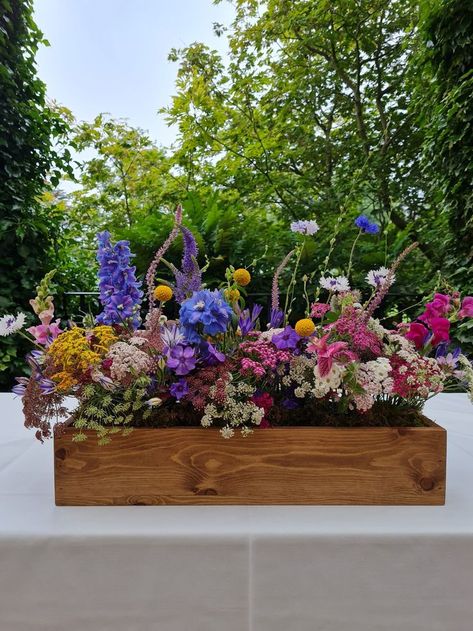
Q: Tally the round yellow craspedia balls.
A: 4